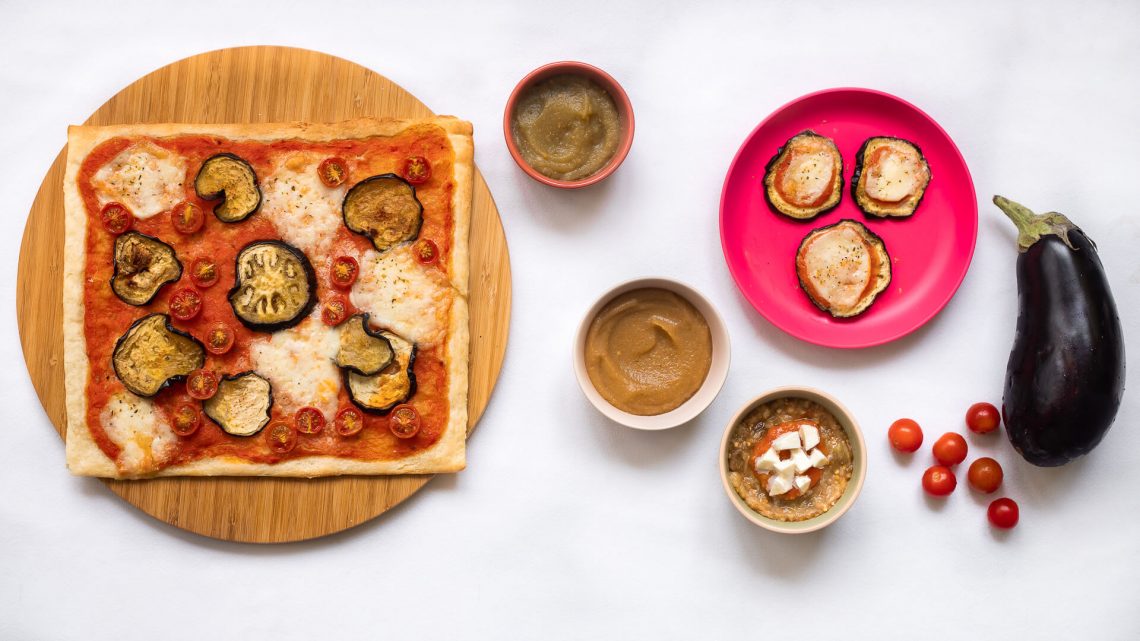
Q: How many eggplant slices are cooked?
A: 11